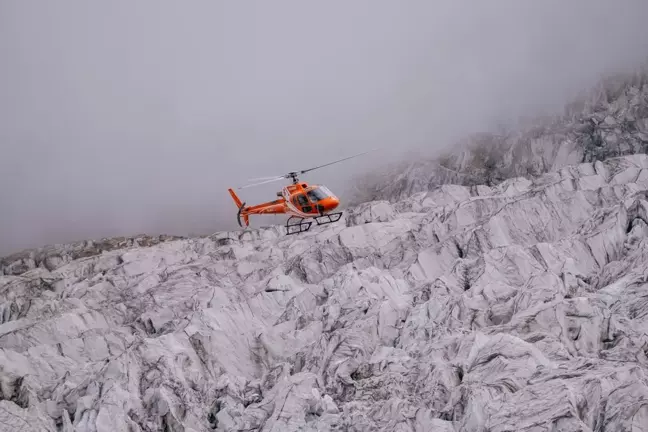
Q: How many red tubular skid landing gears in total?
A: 0